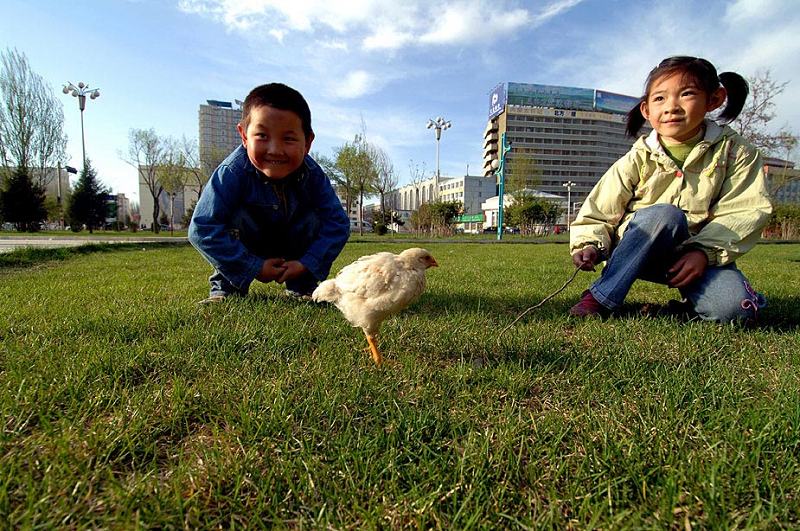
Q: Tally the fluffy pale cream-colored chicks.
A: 1